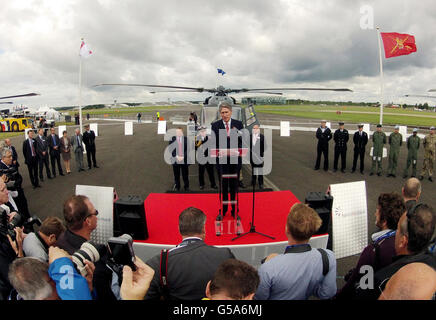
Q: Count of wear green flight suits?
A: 3